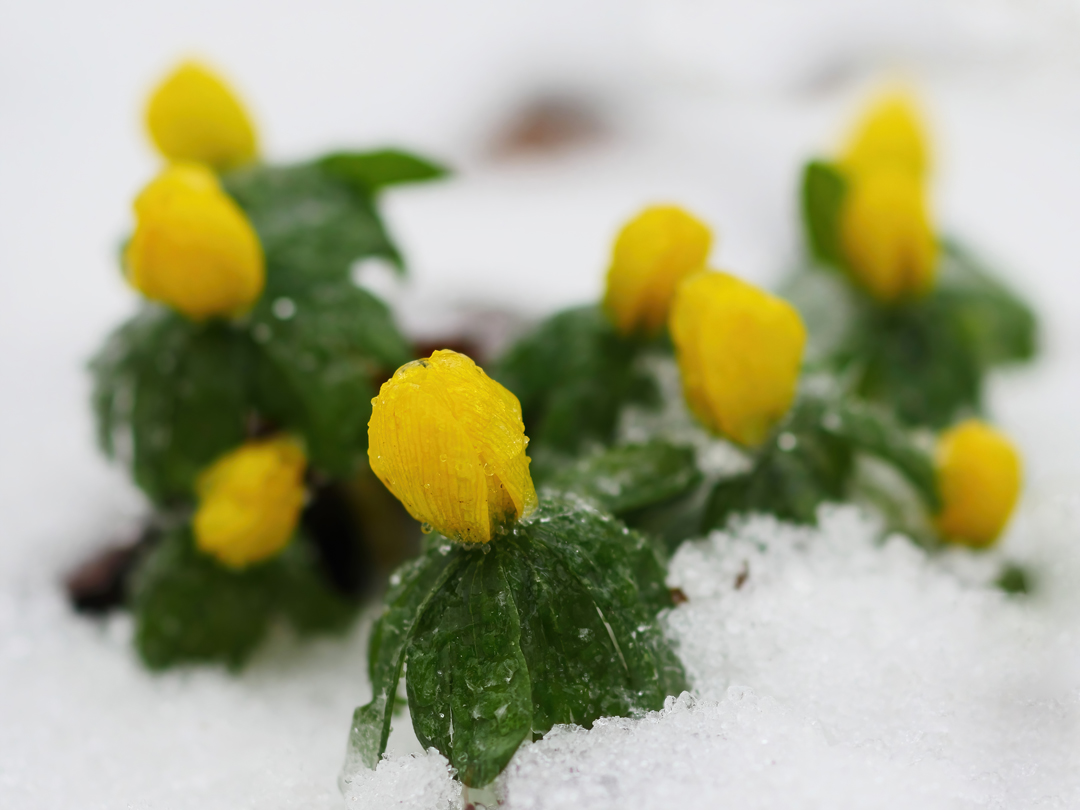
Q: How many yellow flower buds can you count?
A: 9